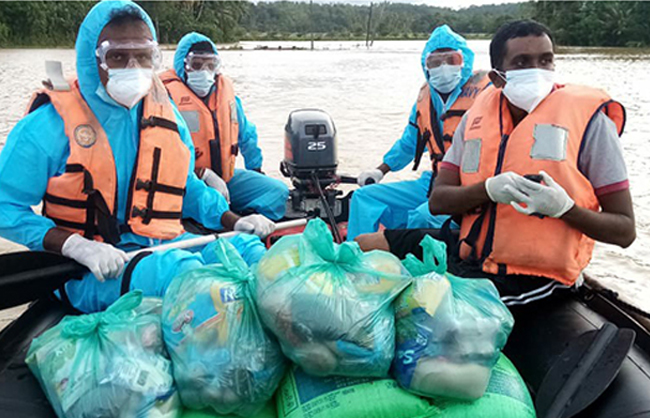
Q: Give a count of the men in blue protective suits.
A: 3